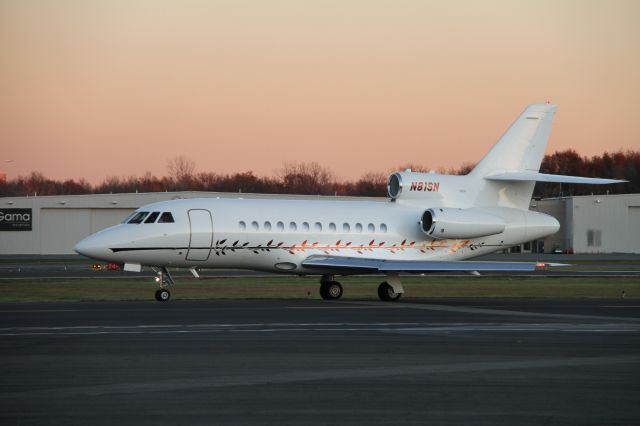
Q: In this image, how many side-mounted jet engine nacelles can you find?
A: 1